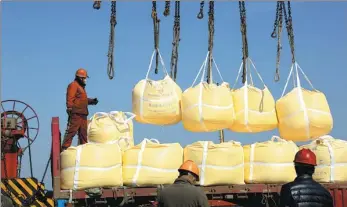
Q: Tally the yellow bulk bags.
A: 10